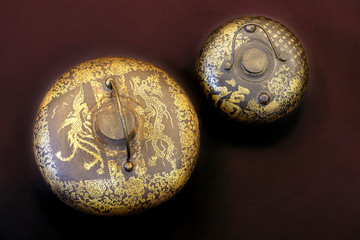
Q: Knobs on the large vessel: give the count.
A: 2